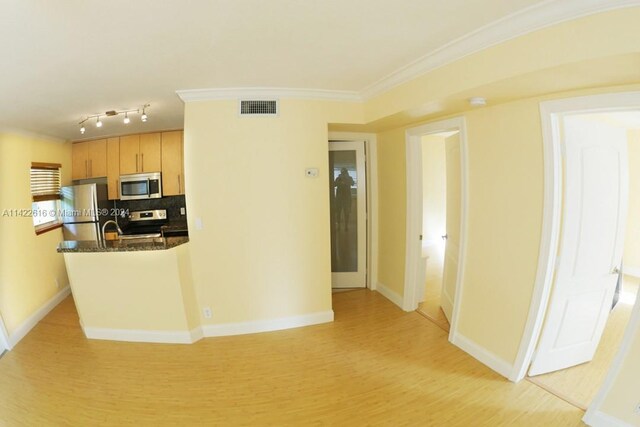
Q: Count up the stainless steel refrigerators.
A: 1